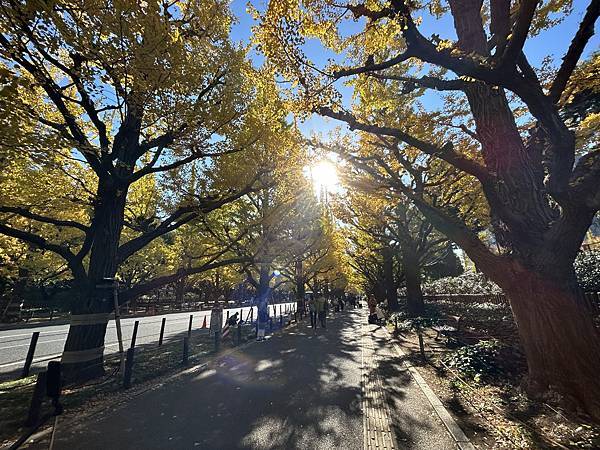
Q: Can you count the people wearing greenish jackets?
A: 2